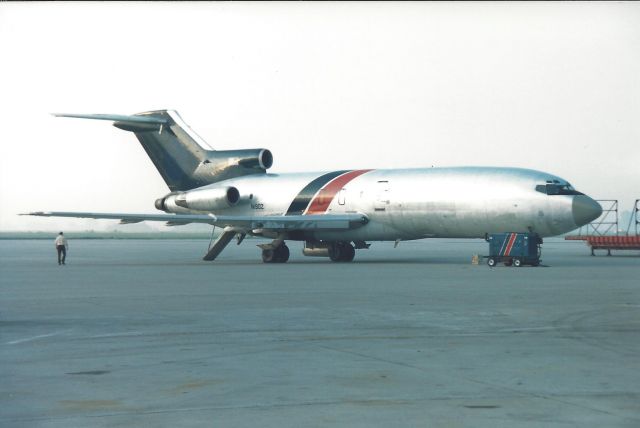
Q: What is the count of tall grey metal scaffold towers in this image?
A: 2